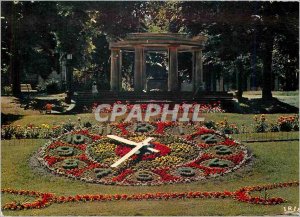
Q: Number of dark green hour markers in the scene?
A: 12